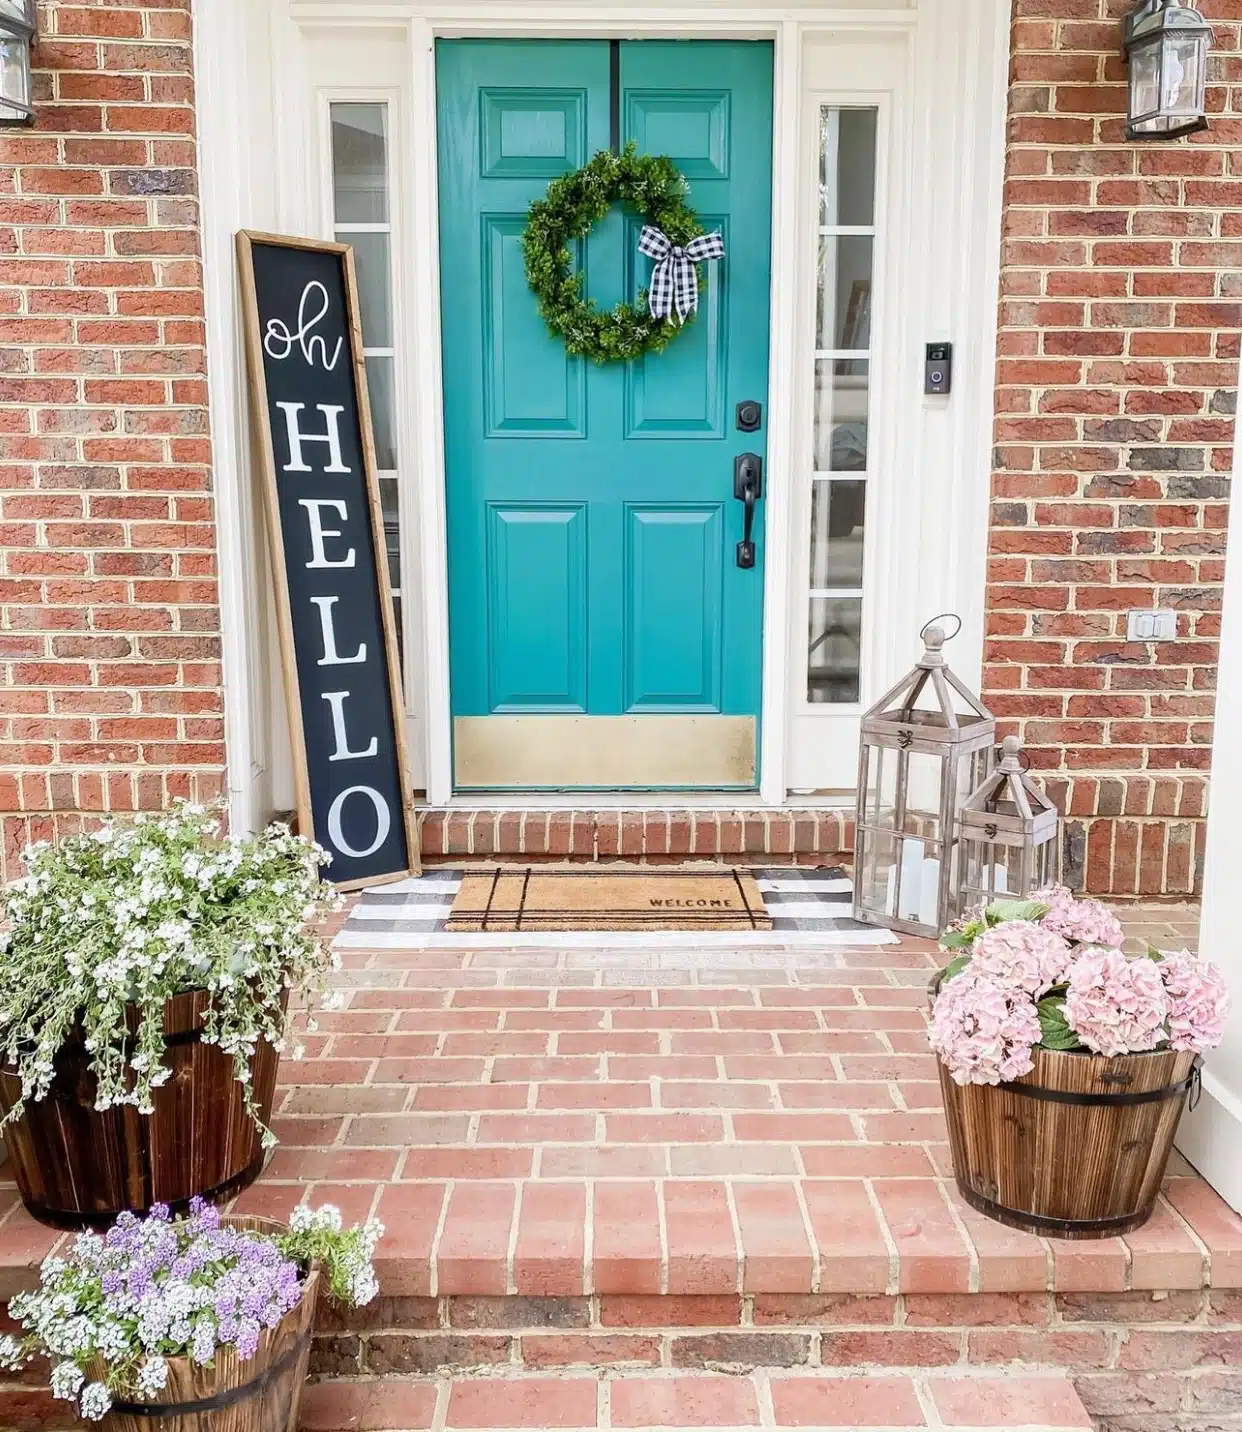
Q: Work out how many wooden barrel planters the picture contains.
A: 3